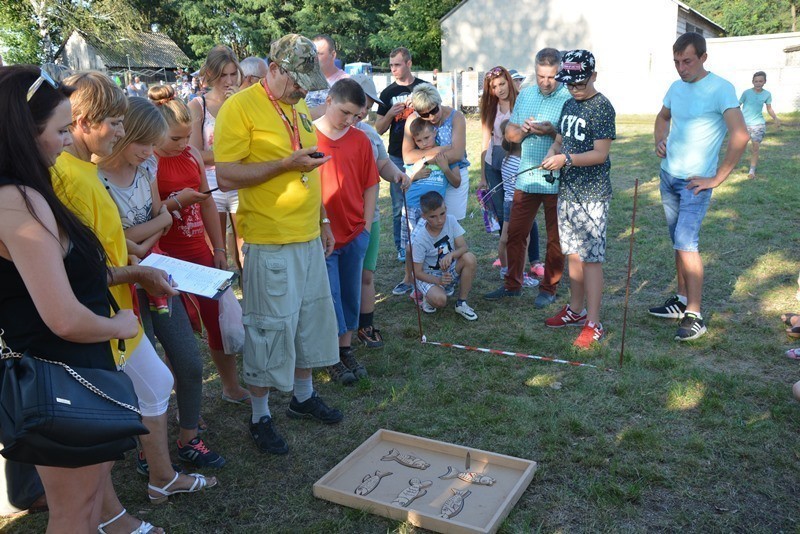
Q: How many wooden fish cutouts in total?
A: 5